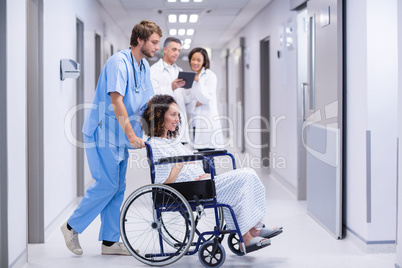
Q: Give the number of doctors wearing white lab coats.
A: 2